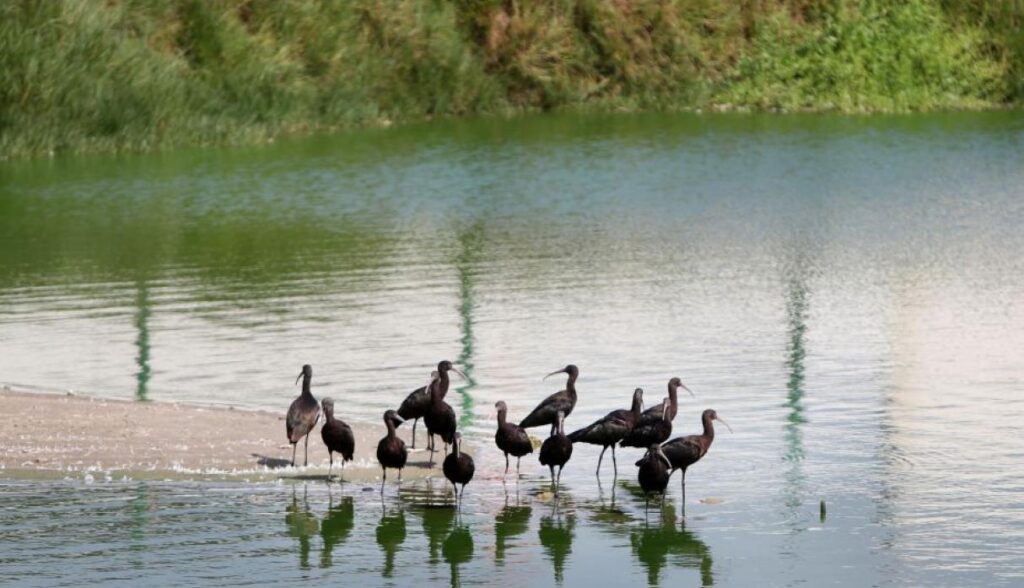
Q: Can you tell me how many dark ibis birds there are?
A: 14